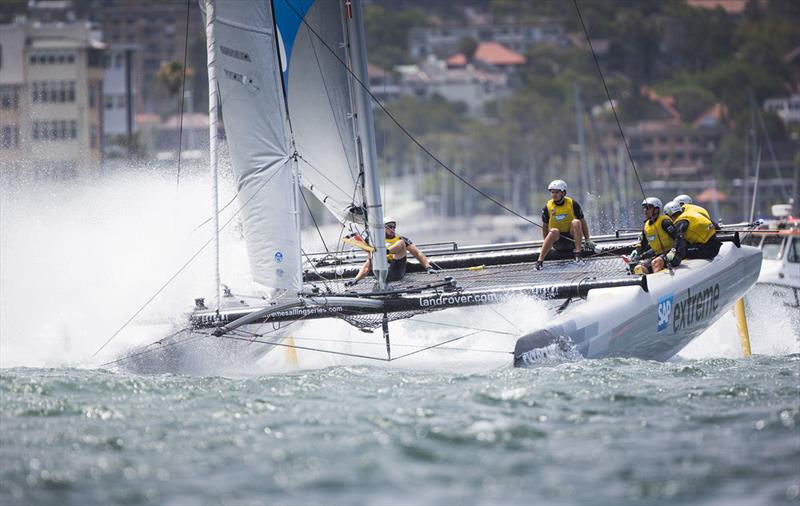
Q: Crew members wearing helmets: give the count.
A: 5